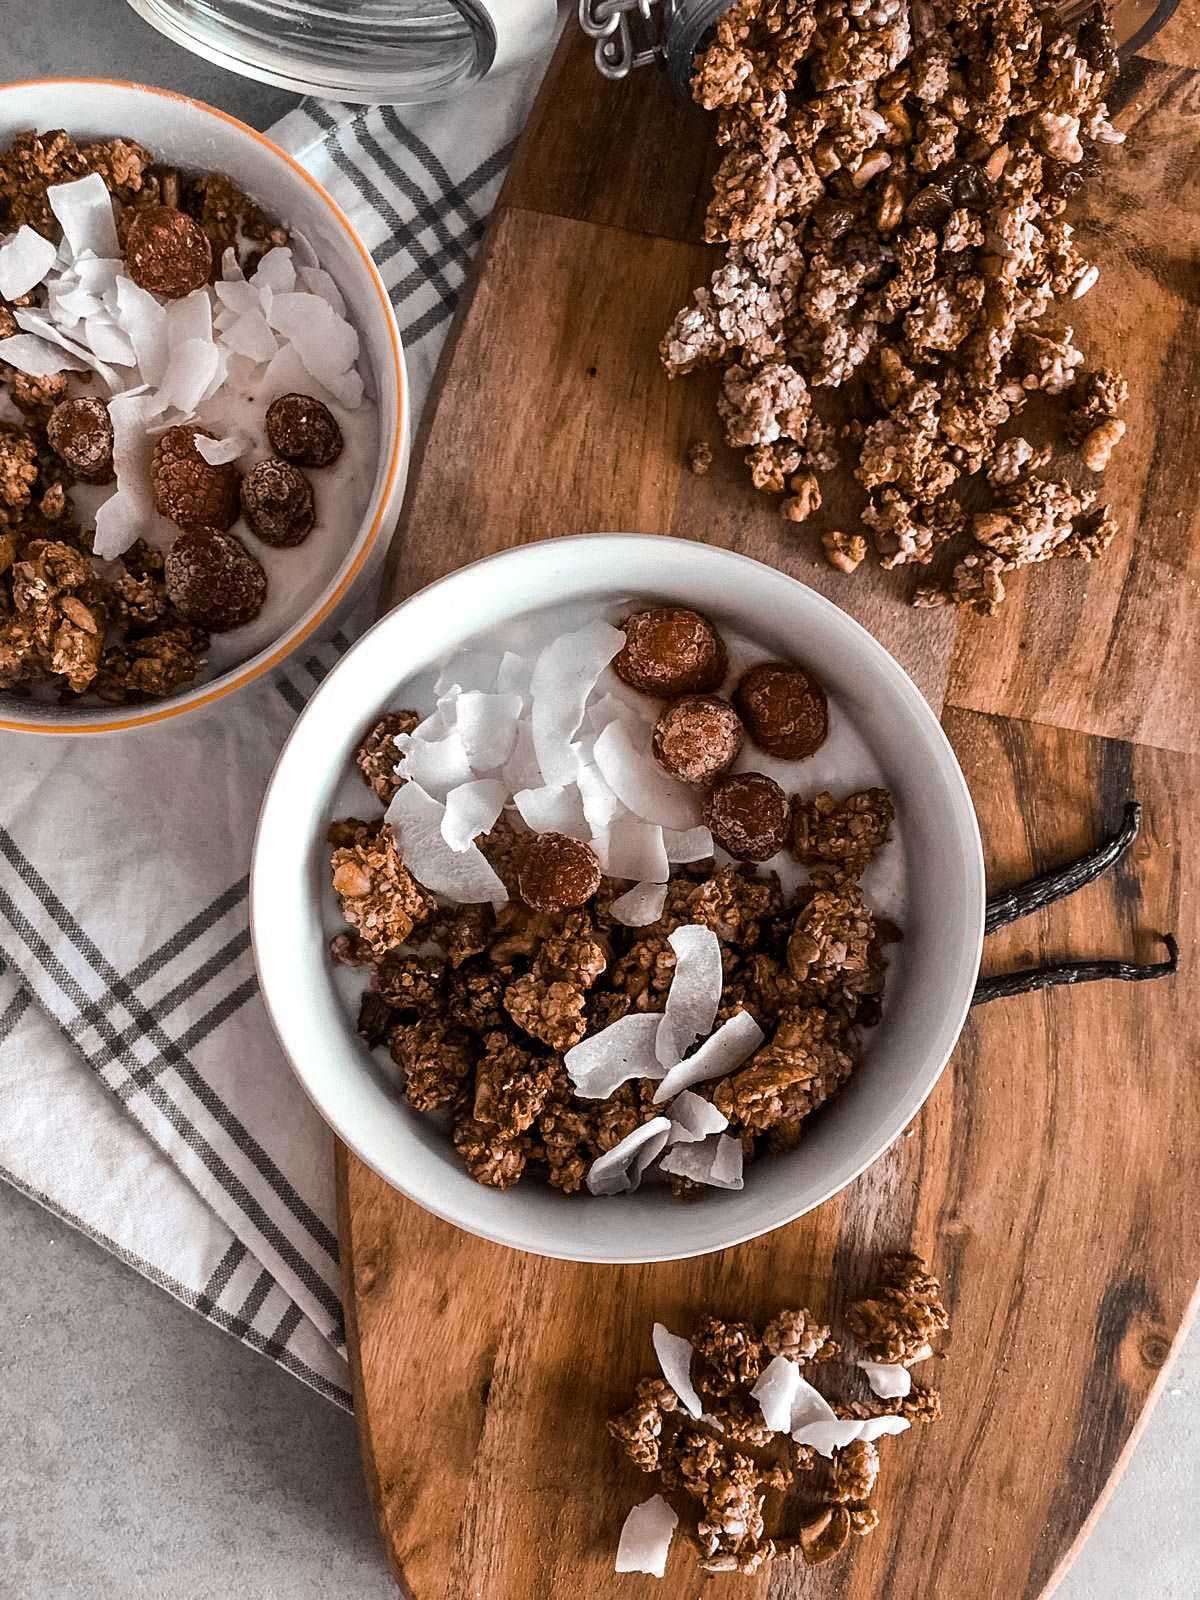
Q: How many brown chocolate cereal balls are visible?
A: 11